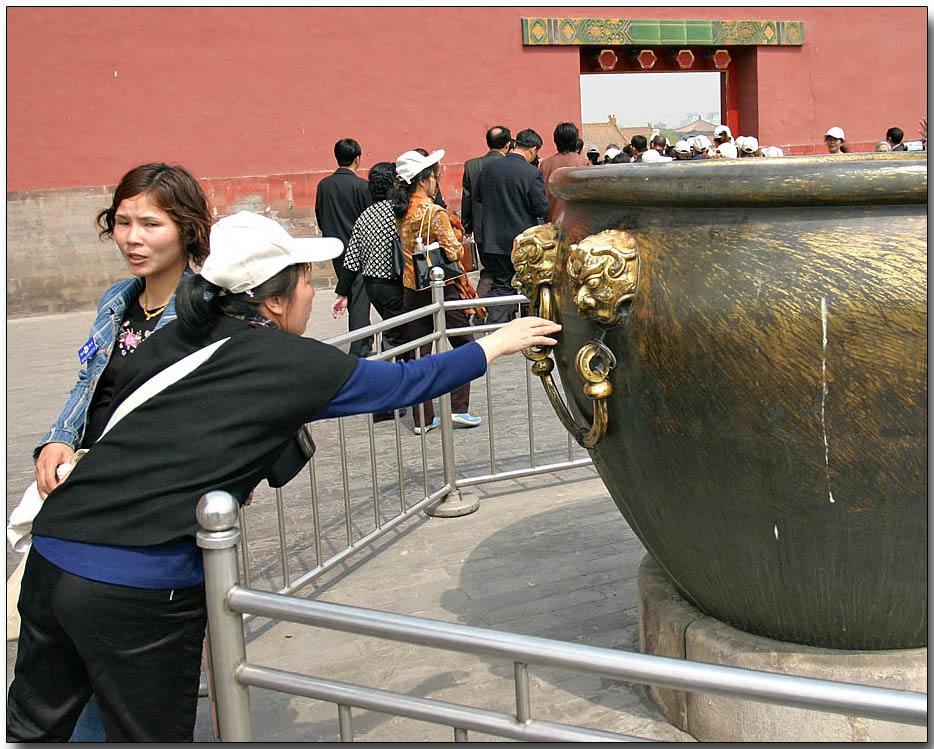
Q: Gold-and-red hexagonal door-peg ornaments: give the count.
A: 4